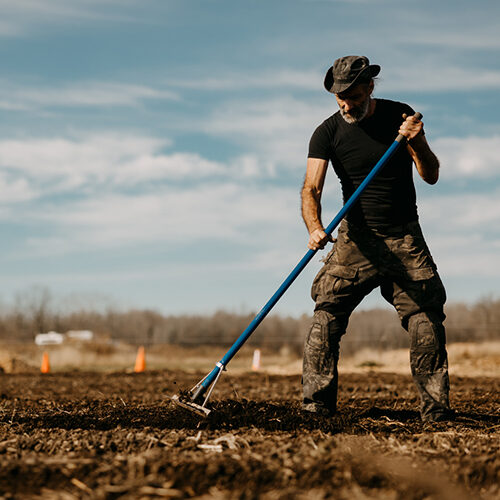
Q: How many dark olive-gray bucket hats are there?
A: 1